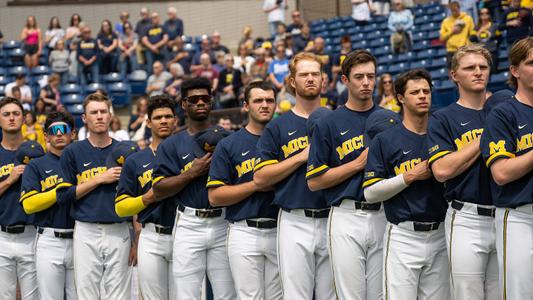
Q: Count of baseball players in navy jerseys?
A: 11